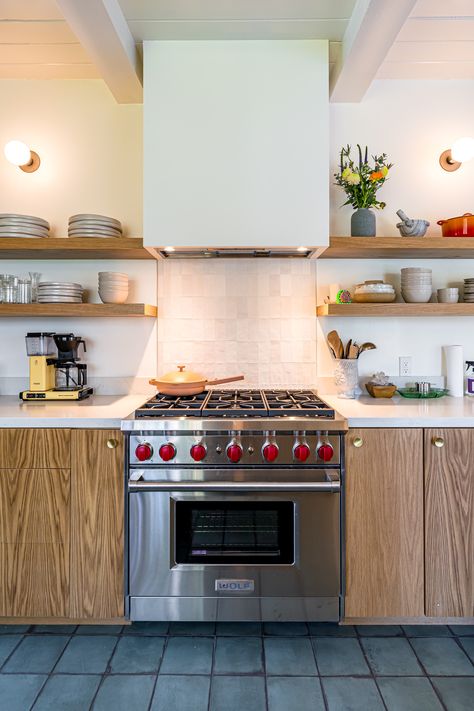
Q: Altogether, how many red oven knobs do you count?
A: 7